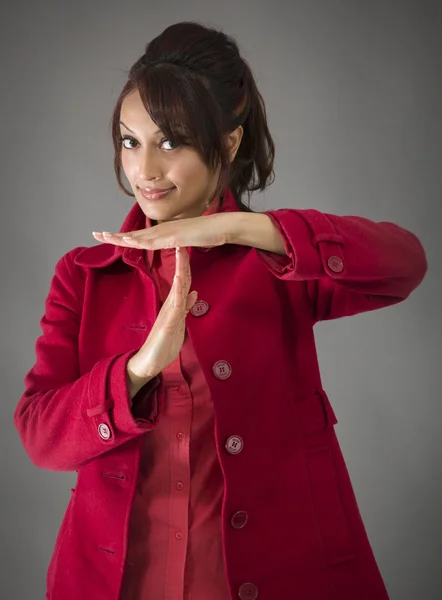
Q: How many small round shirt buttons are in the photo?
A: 4